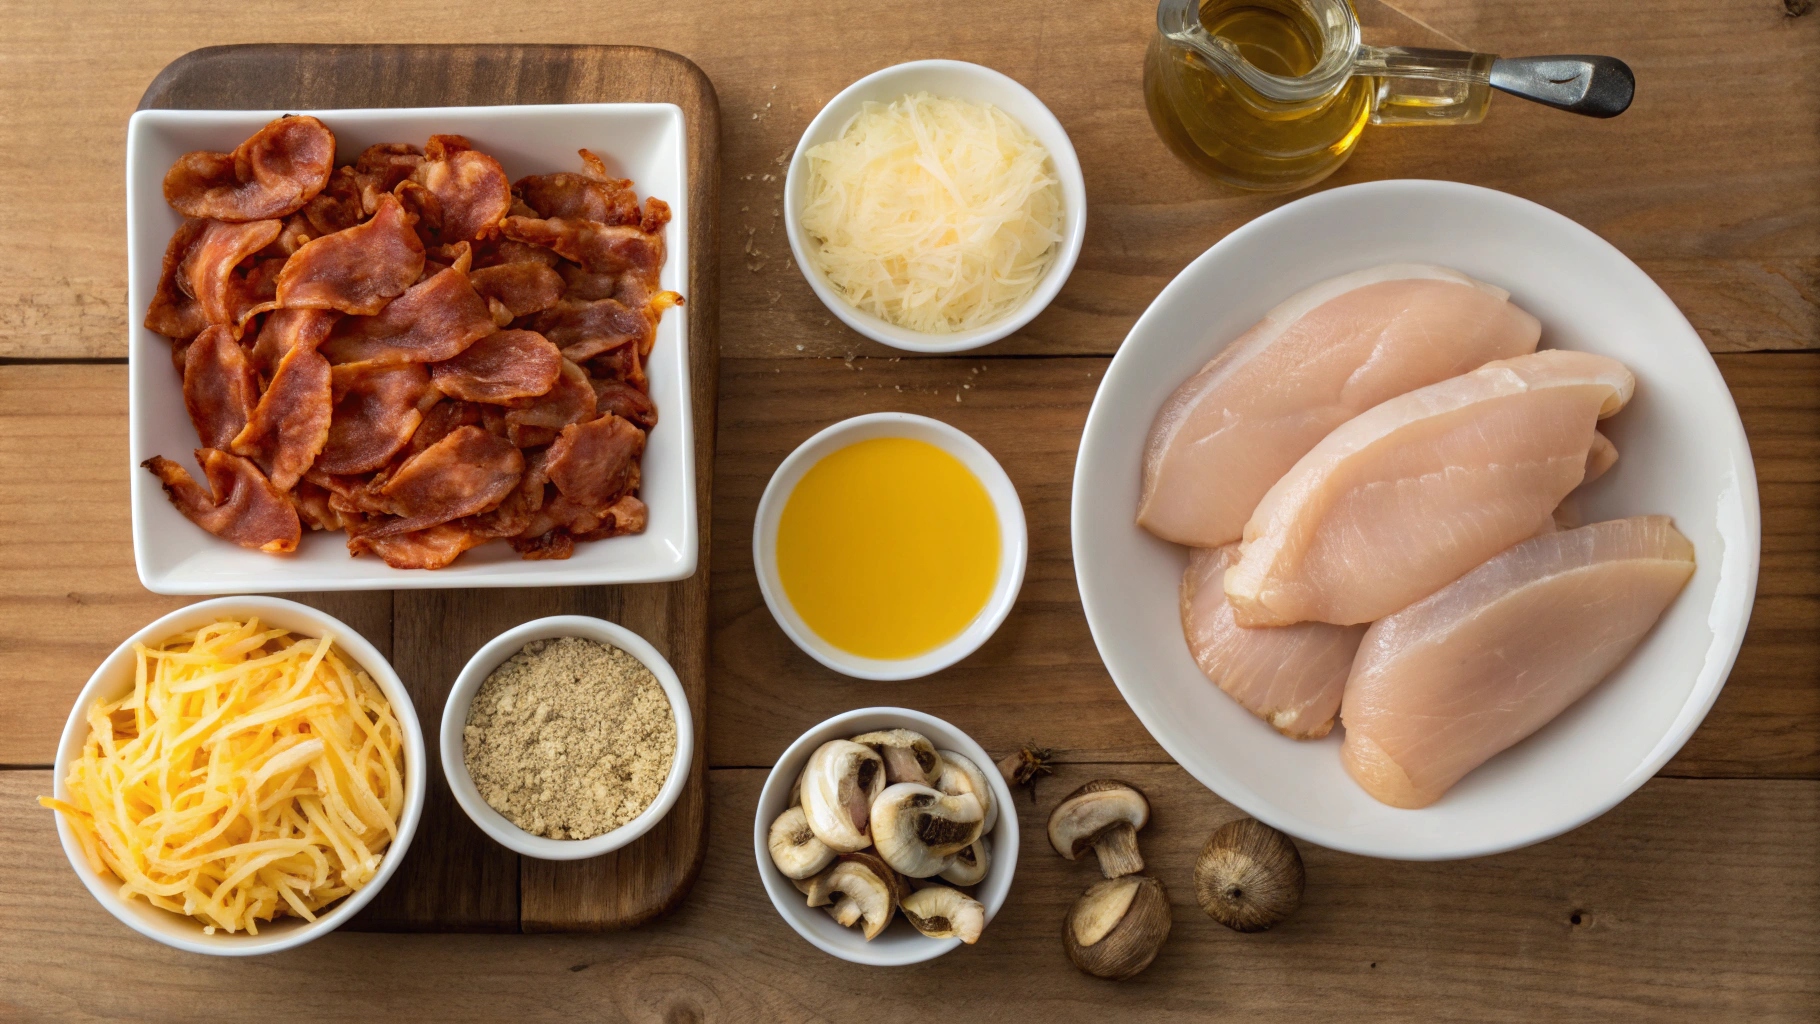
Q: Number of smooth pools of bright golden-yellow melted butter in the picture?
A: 1